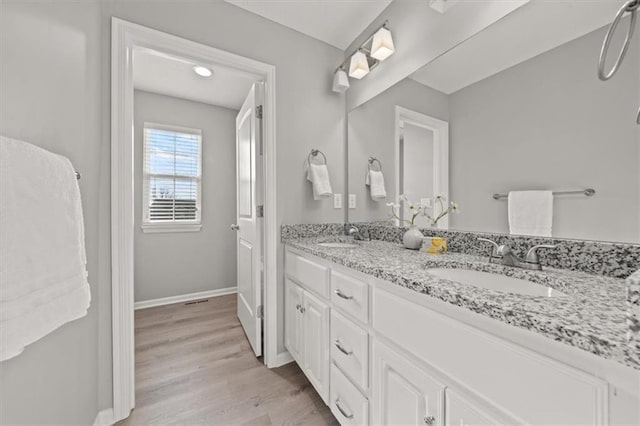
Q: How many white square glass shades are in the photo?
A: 3